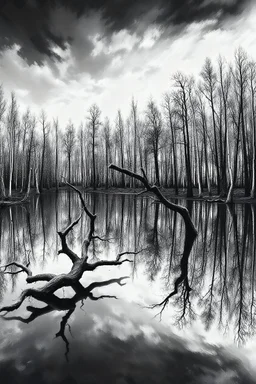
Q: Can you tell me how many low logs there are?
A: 2